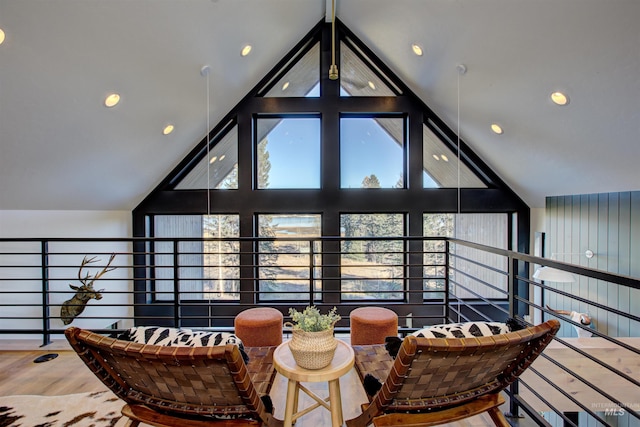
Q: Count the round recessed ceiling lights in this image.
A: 7